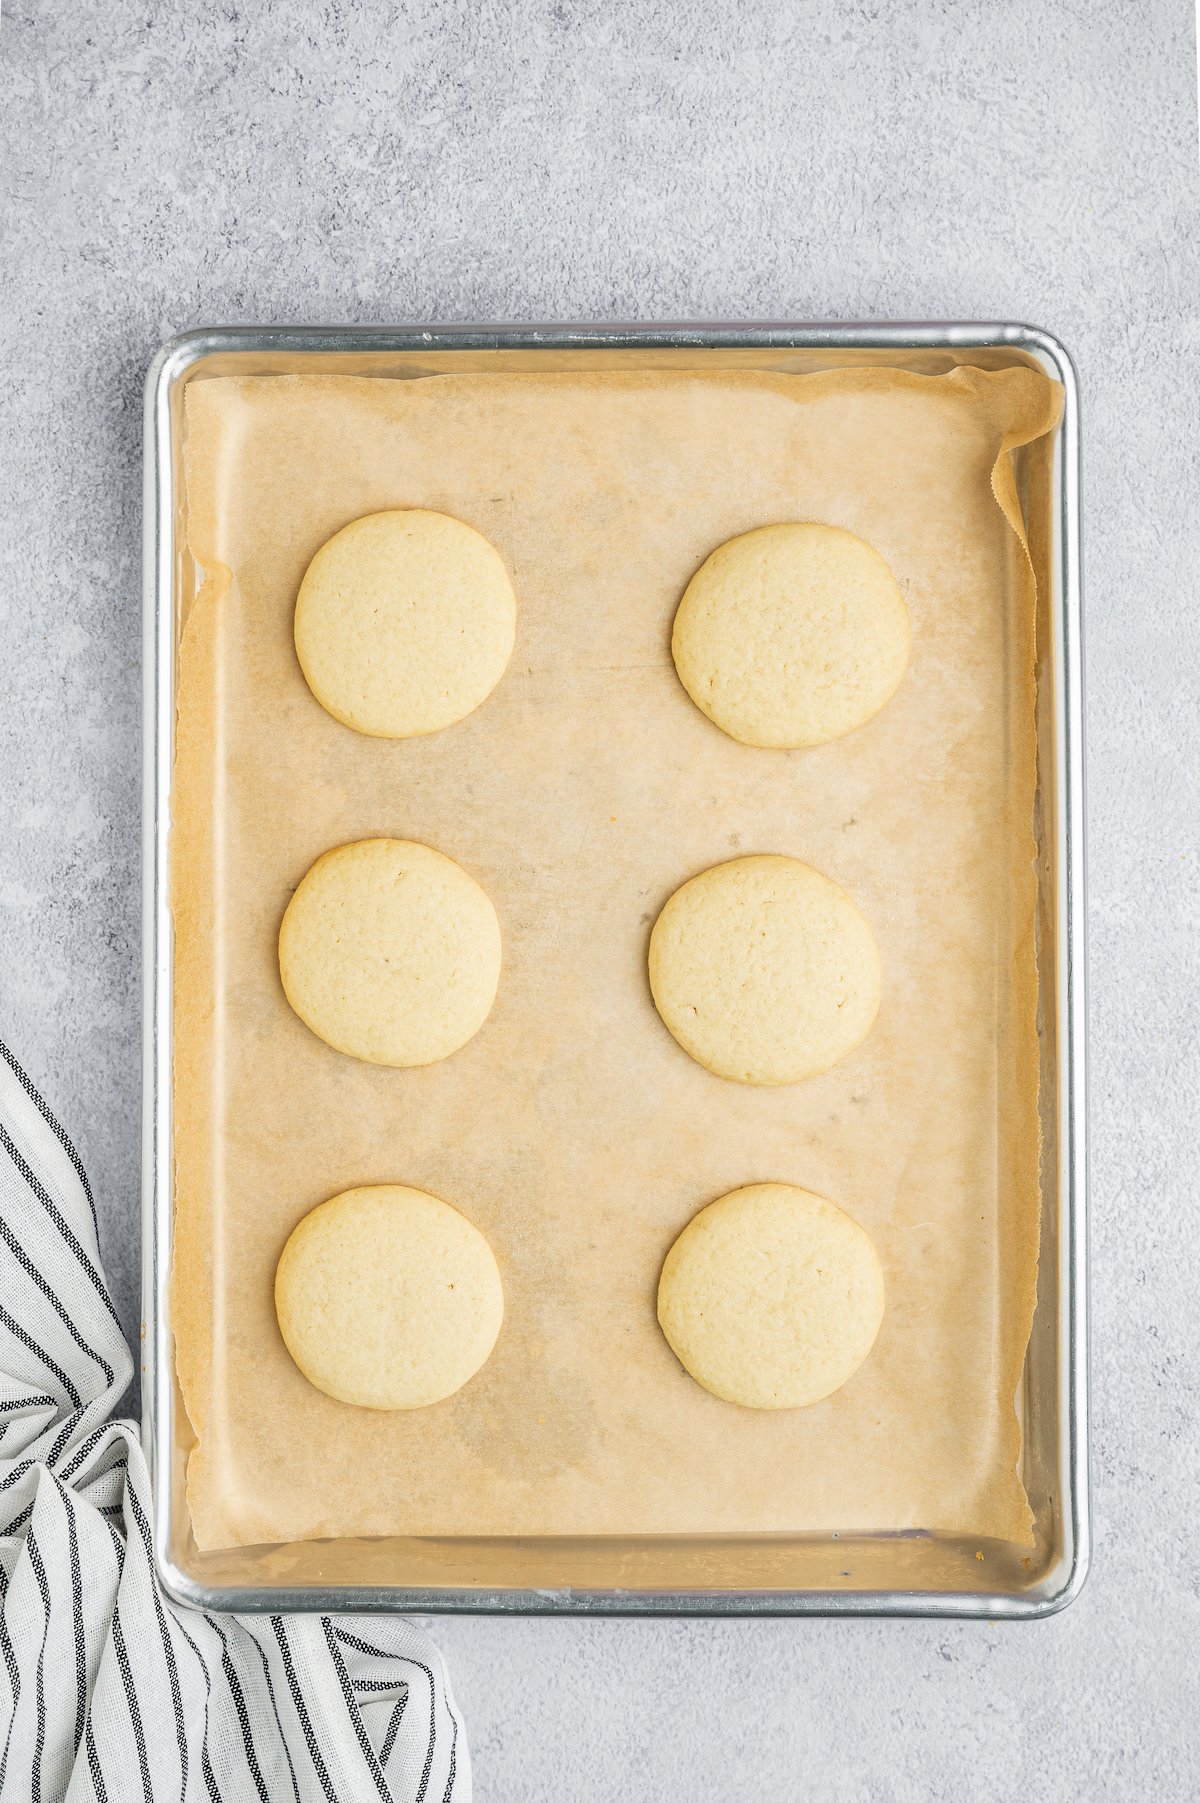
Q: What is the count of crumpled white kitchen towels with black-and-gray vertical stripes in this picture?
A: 1